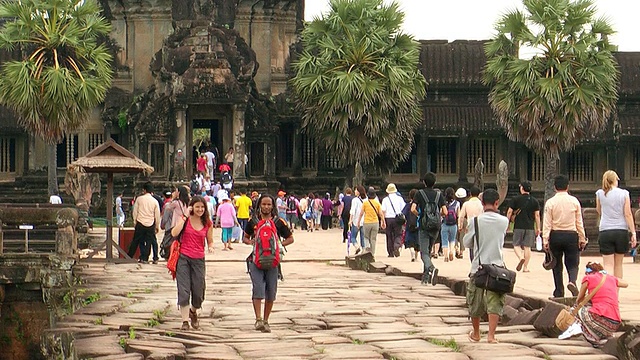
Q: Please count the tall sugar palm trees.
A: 3